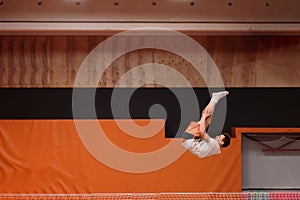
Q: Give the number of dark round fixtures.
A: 8